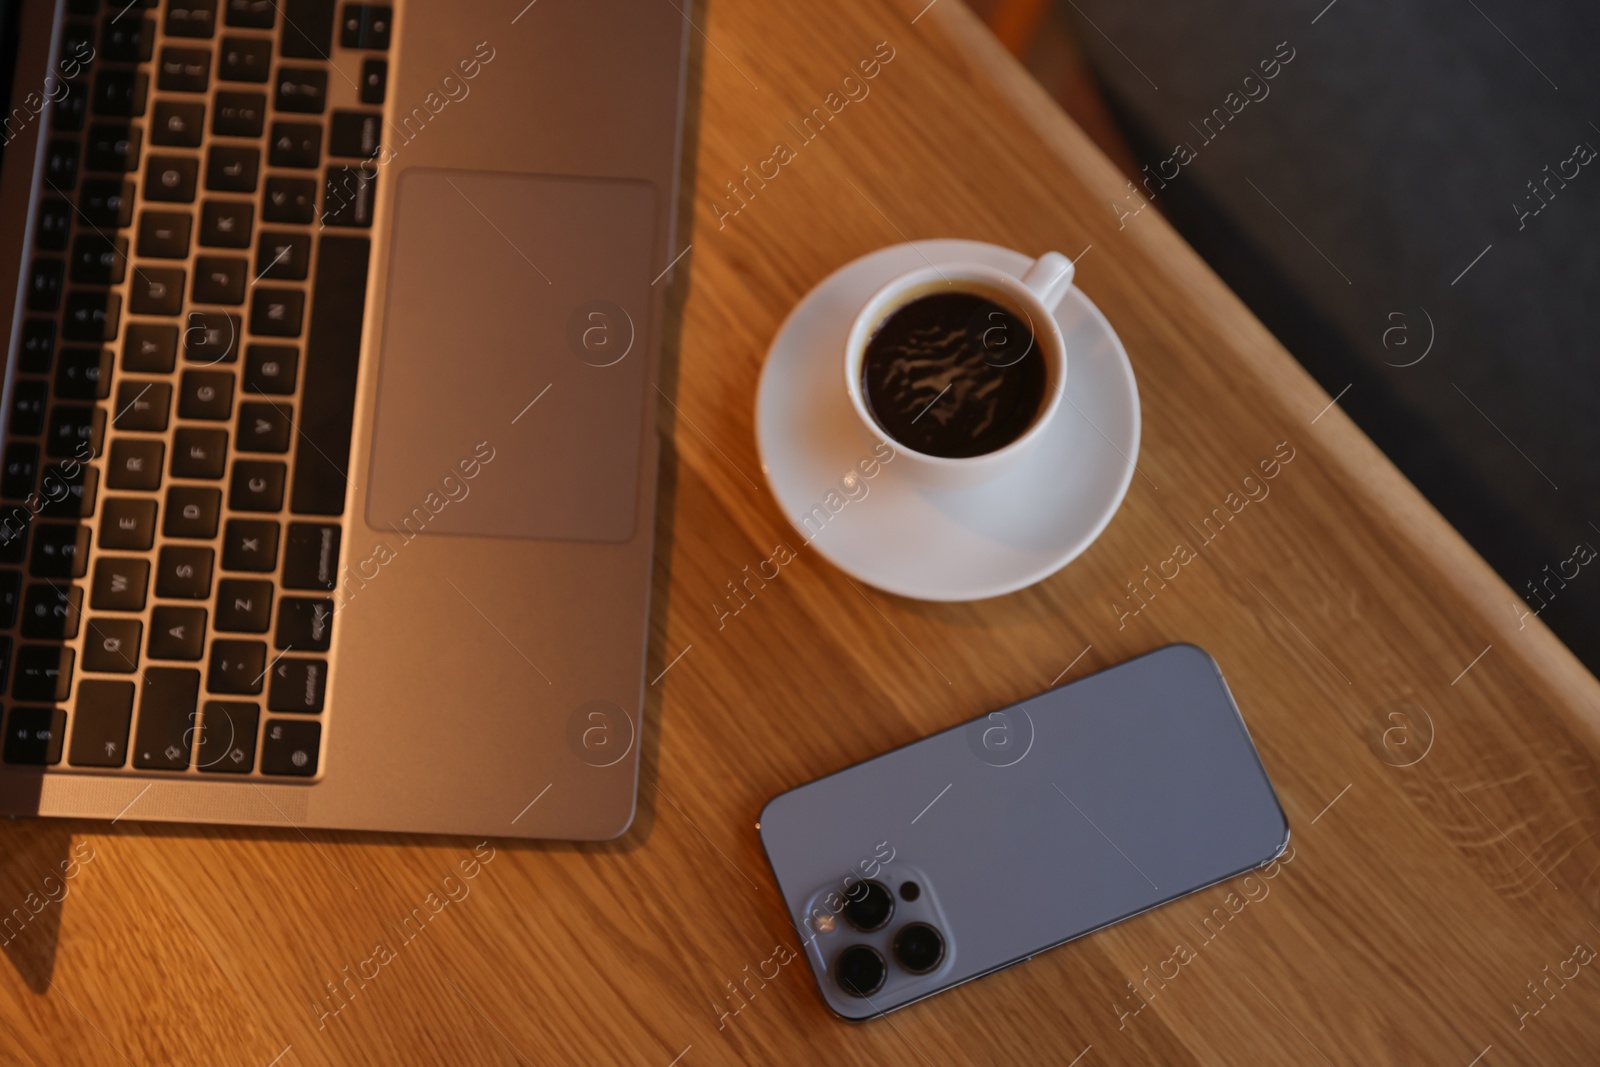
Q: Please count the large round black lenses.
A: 3